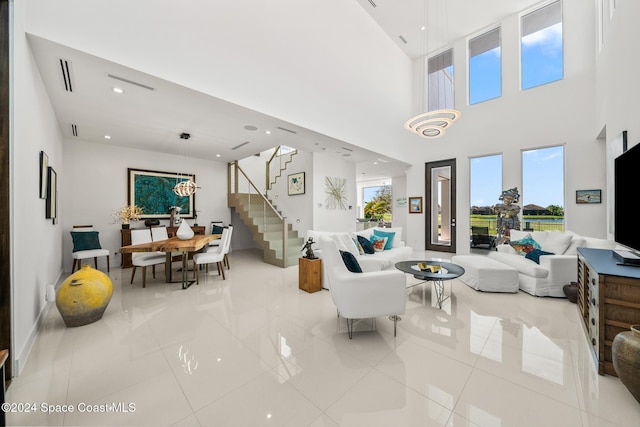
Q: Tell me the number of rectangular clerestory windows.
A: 3